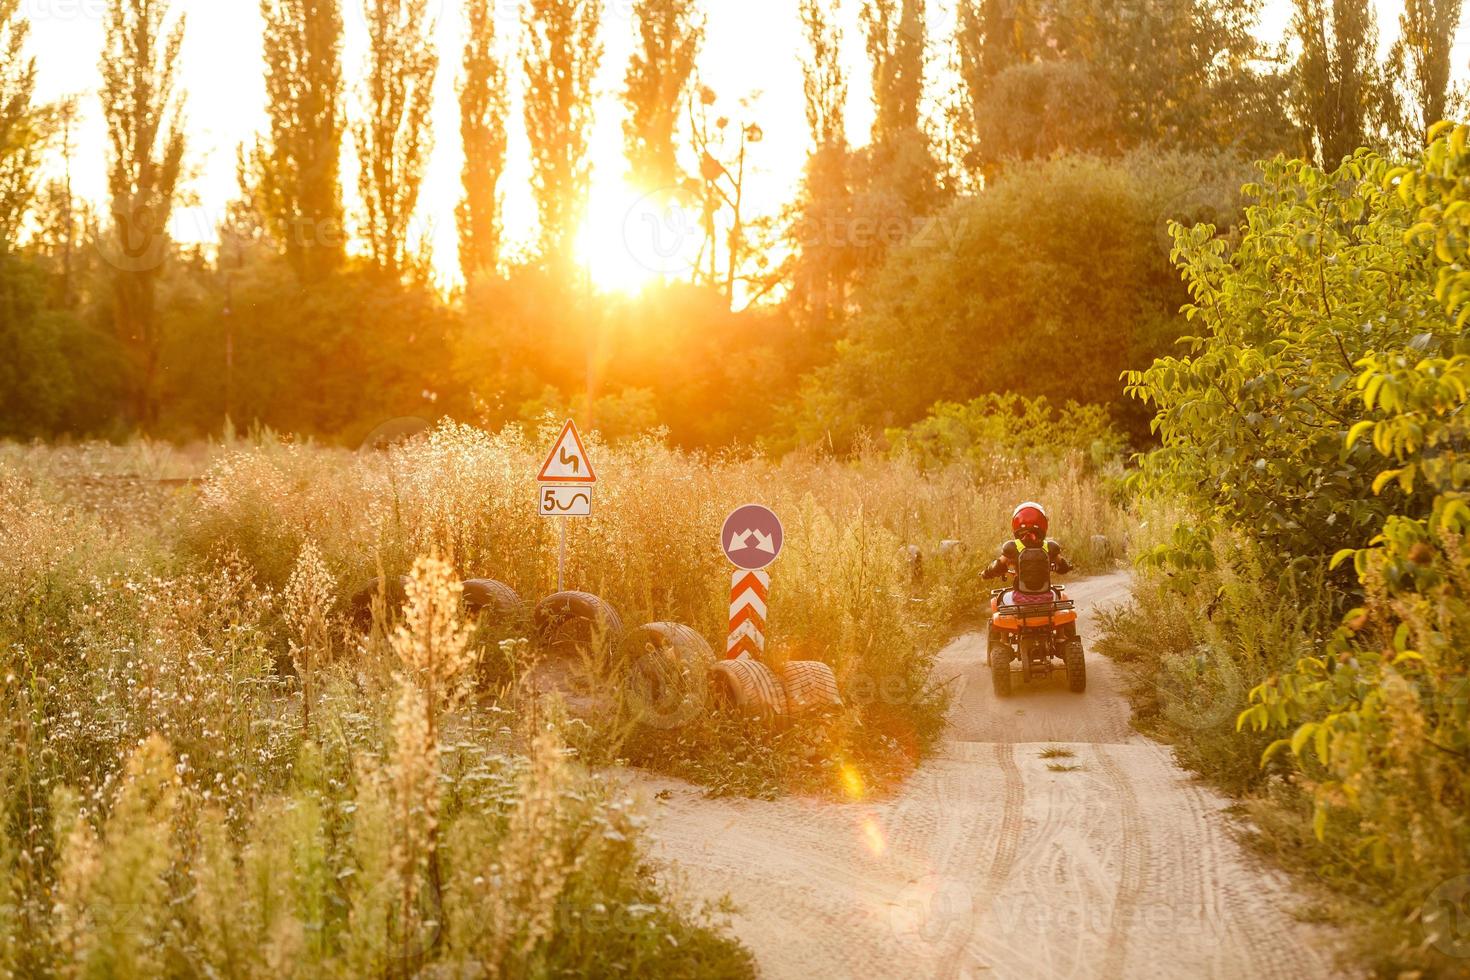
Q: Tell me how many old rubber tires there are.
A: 6